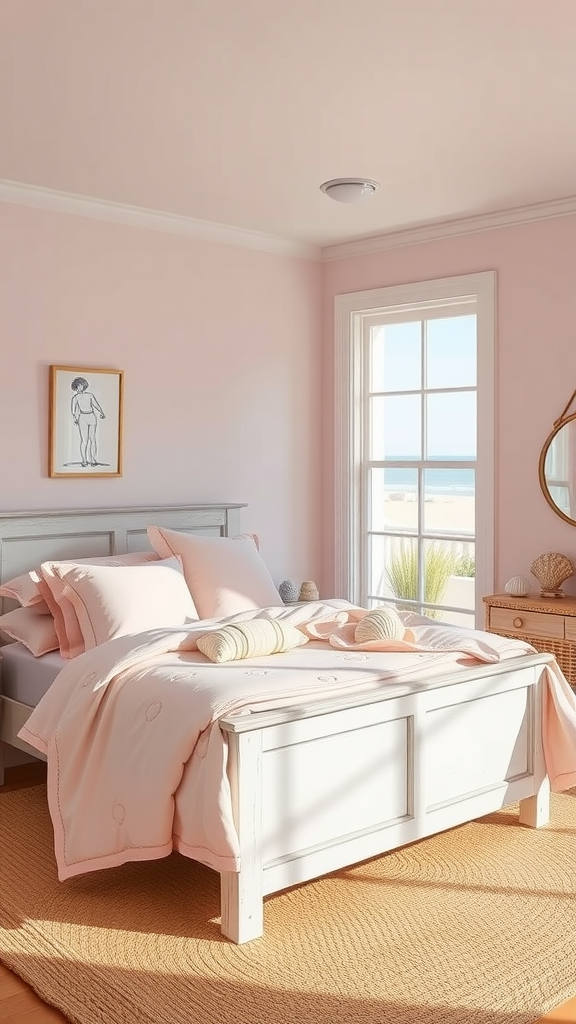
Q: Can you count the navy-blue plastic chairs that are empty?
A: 0